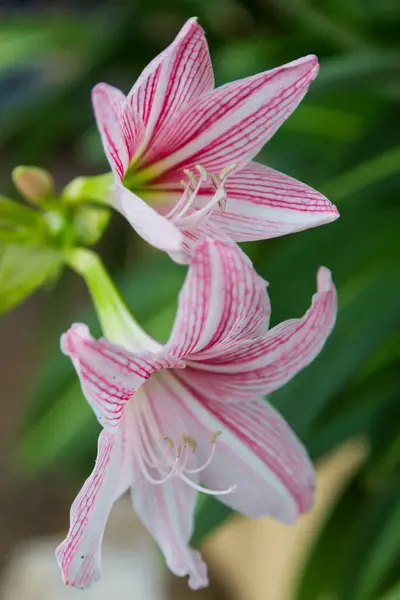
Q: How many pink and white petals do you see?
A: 12